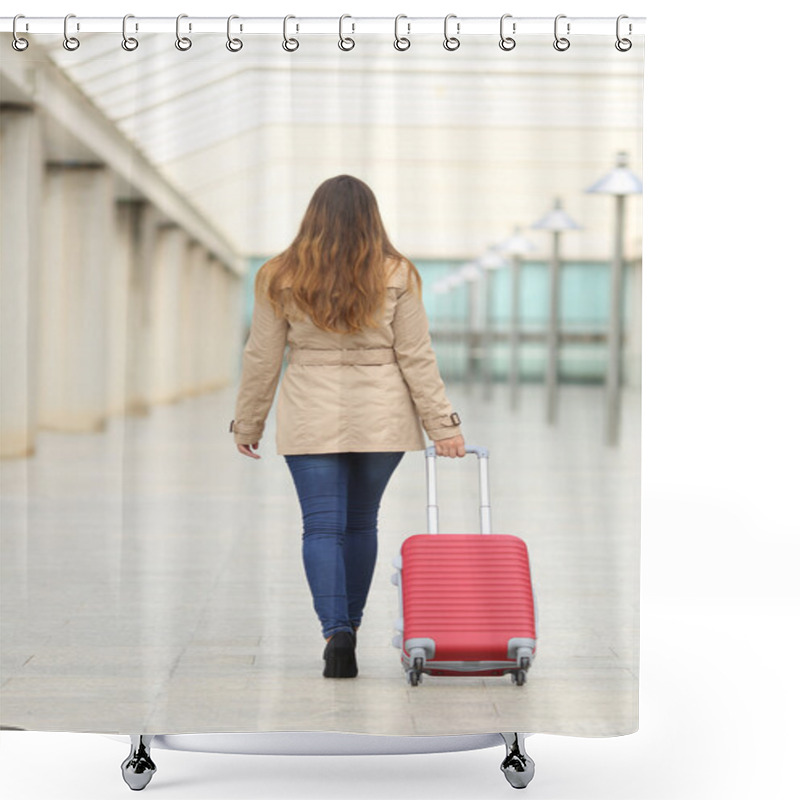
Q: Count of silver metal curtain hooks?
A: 12